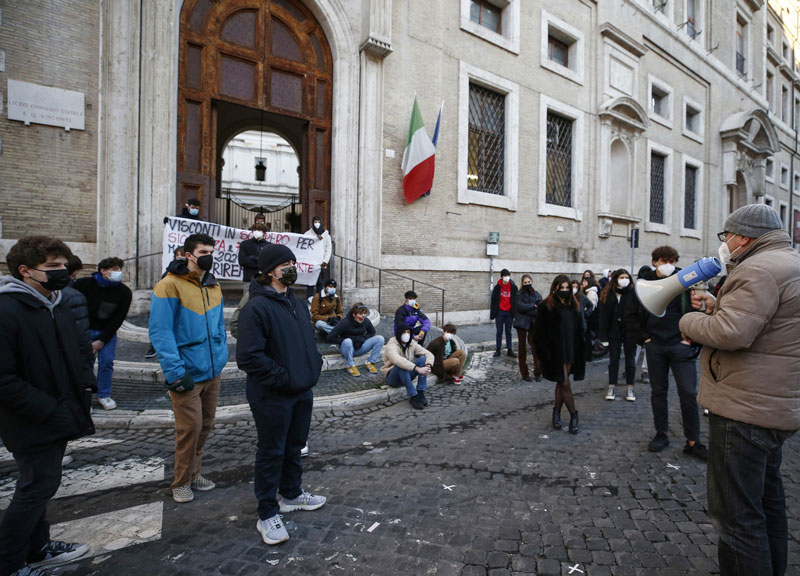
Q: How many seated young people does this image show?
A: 5